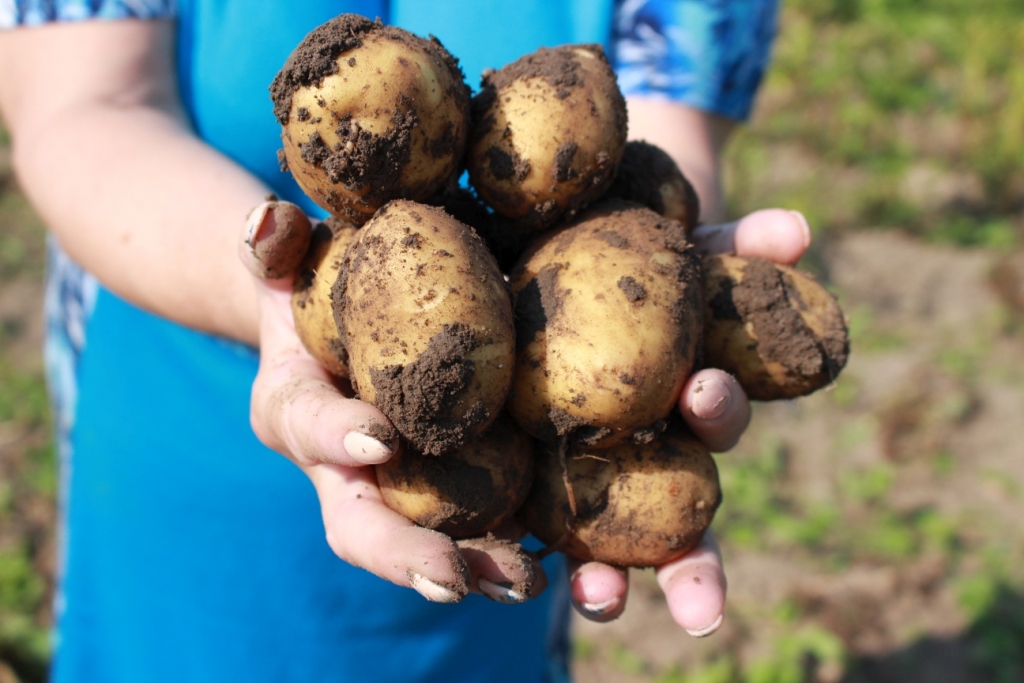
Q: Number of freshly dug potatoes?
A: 9